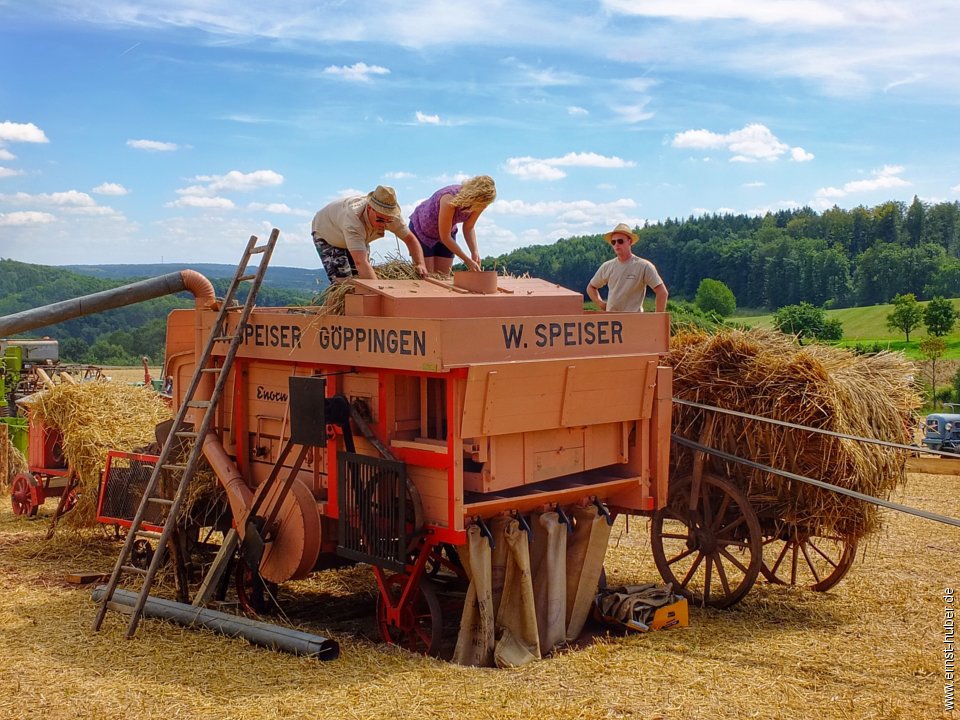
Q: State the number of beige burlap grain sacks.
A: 4